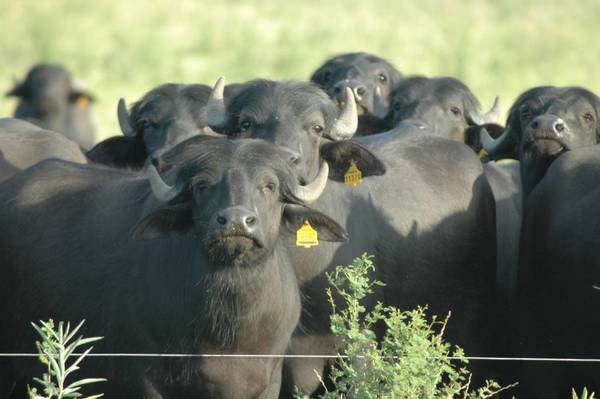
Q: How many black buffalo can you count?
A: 7